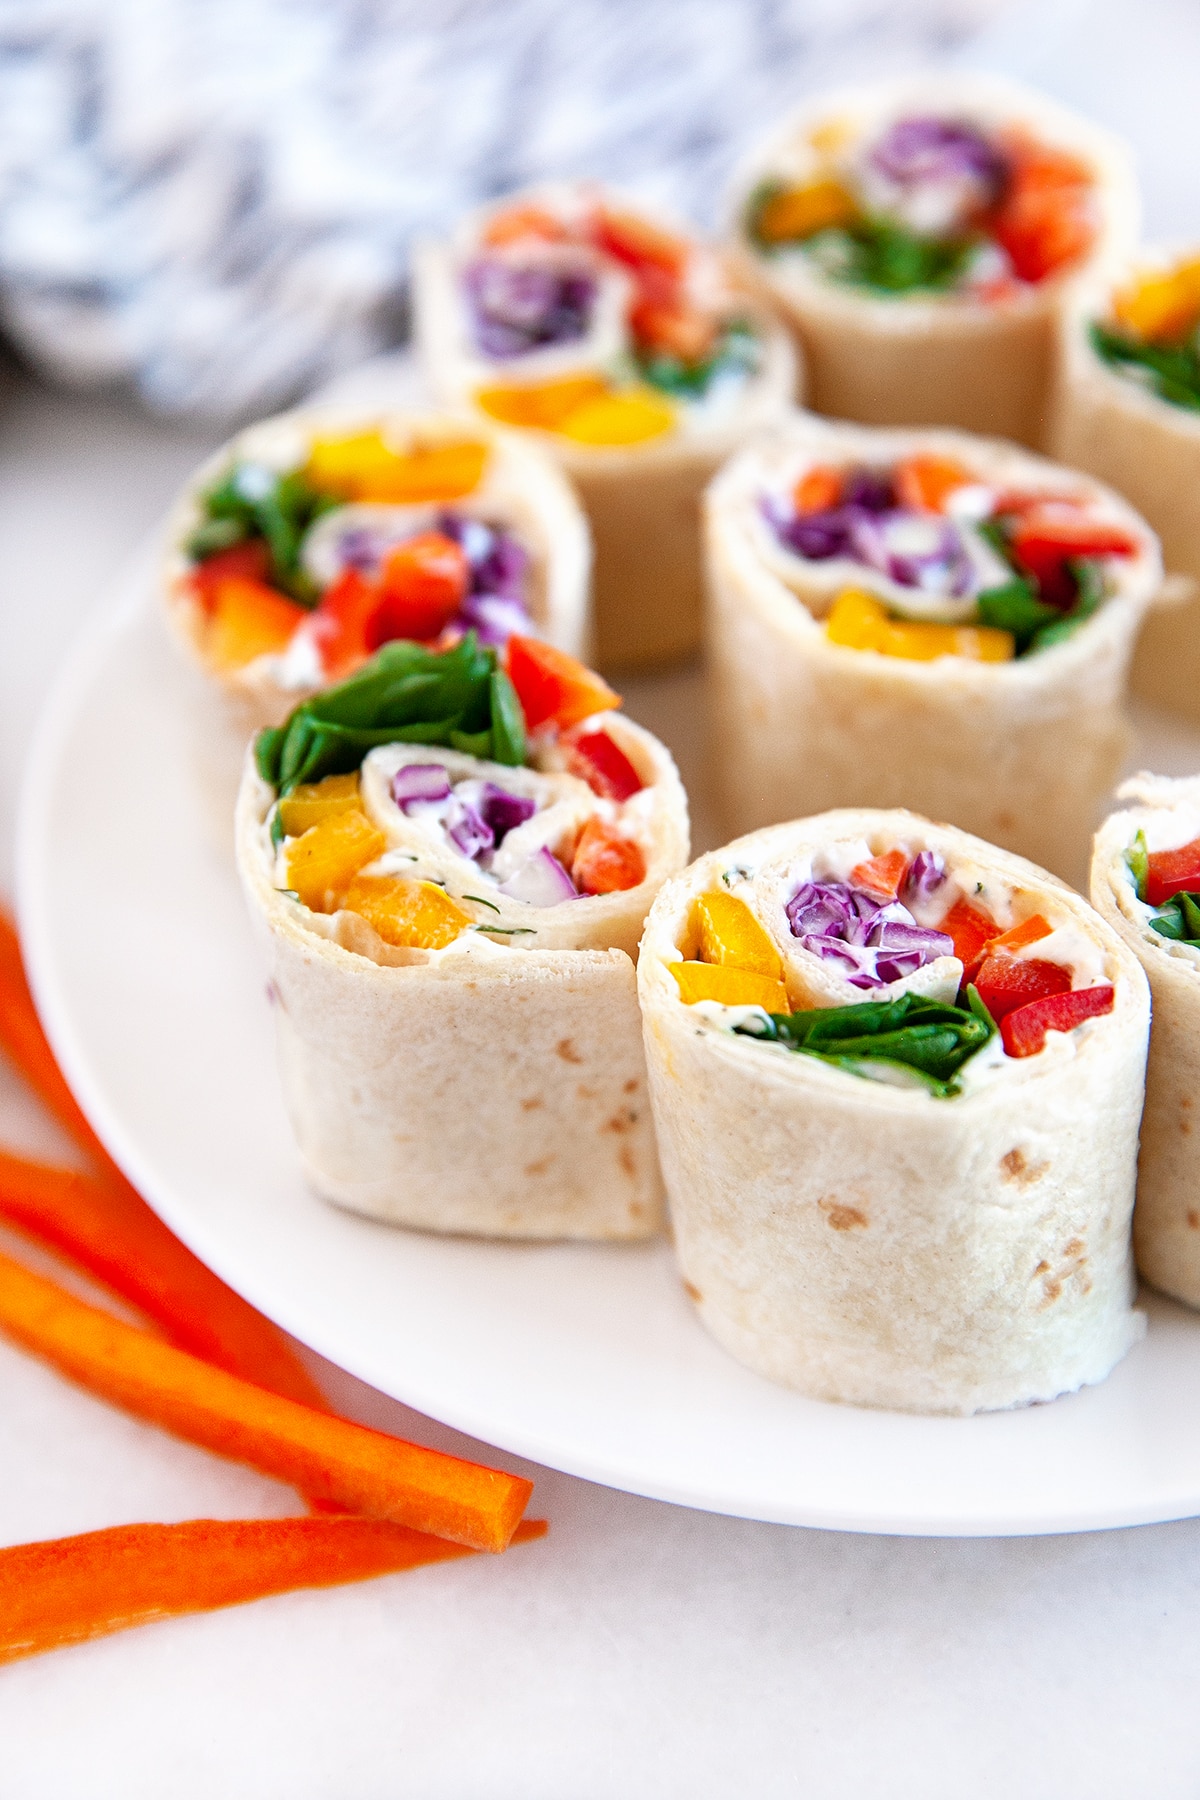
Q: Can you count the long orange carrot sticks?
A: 4